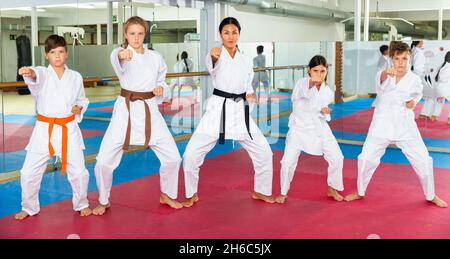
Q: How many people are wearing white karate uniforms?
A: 5